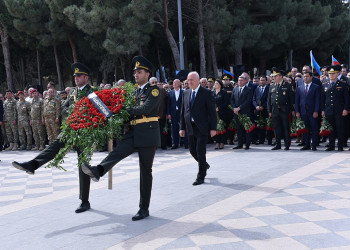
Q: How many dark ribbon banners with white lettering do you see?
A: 1